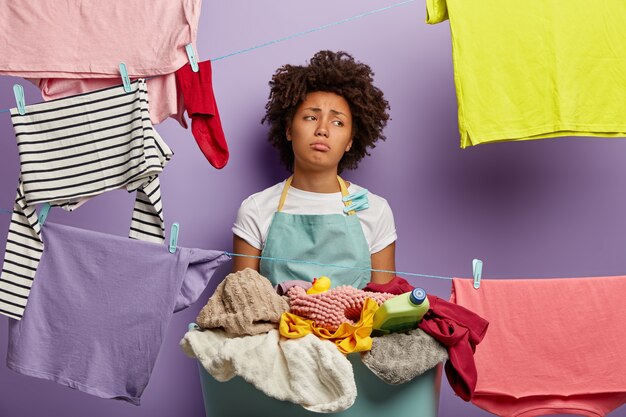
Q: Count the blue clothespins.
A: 8